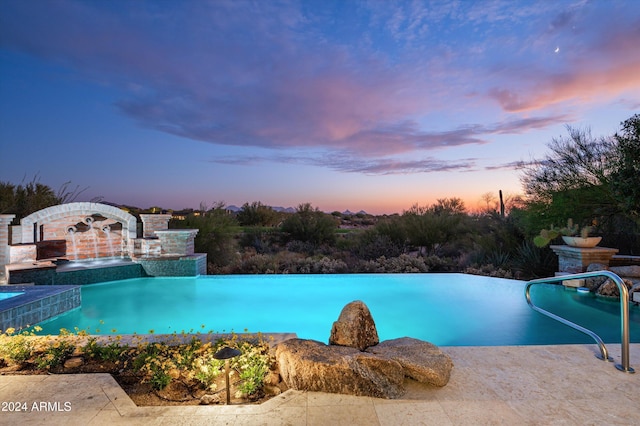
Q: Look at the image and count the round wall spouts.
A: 3